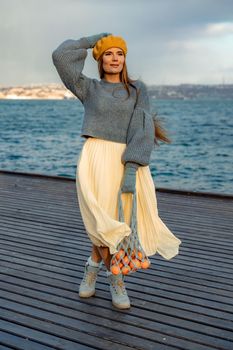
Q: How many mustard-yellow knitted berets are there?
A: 1